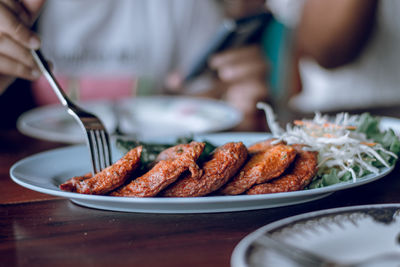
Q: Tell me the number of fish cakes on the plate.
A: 5